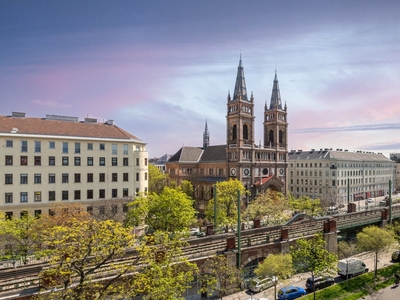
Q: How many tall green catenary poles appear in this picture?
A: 4